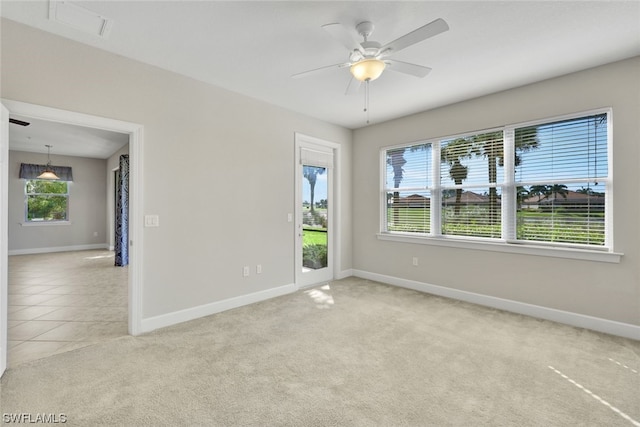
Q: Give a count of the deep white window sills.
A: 2